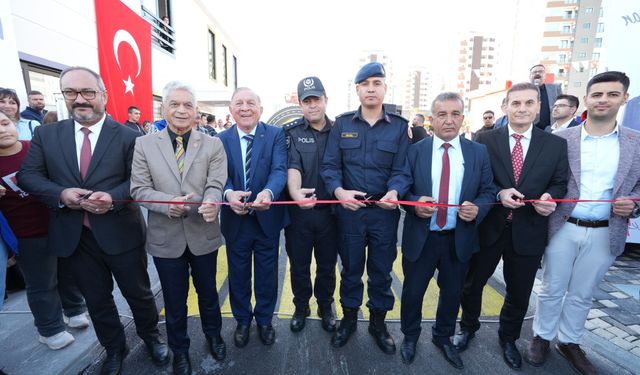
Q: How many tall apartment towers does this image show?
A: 4